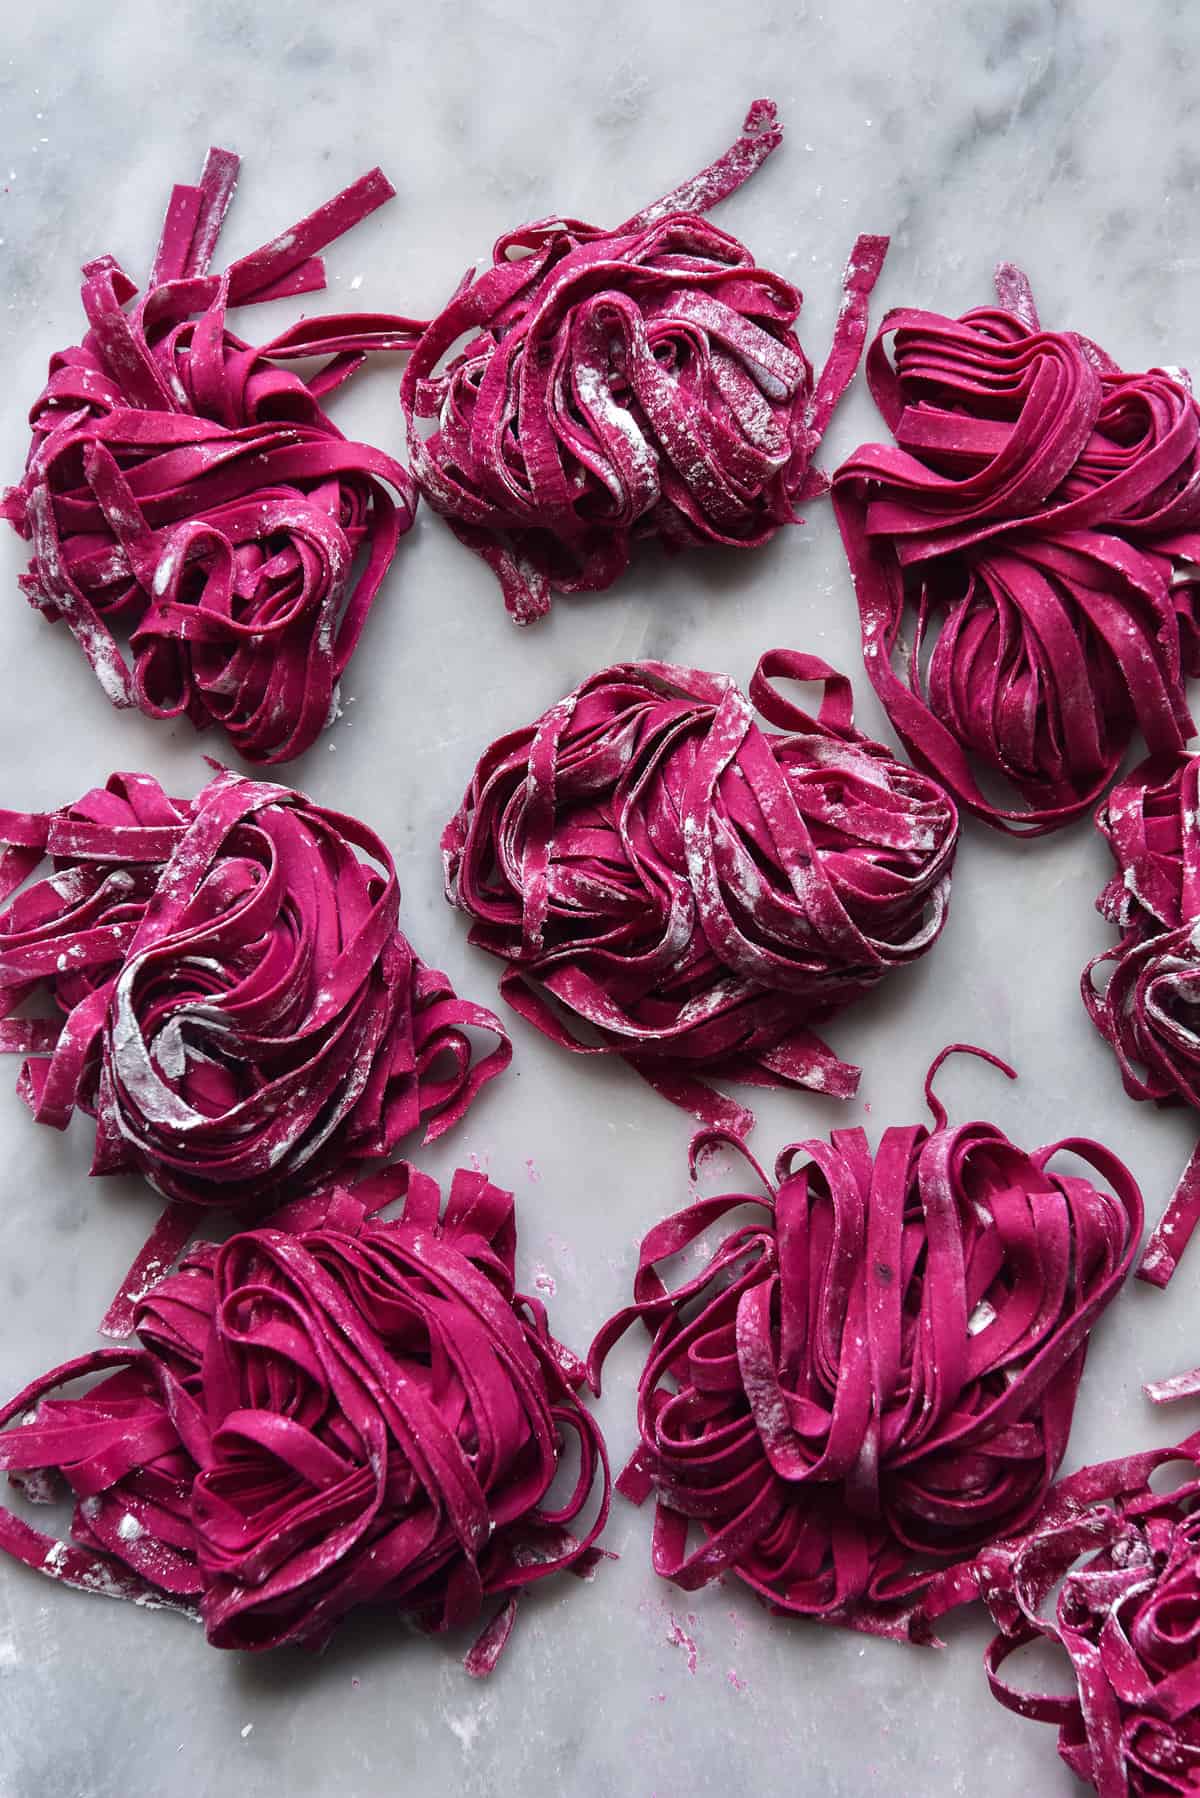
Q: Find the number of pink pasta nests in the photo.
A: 9